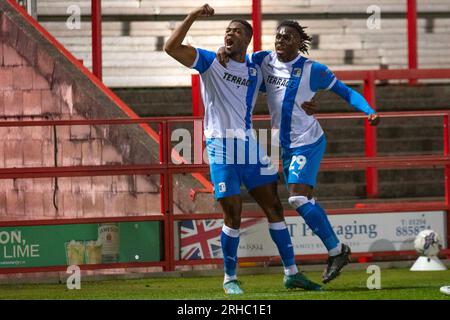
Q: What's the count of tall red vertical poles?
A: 3